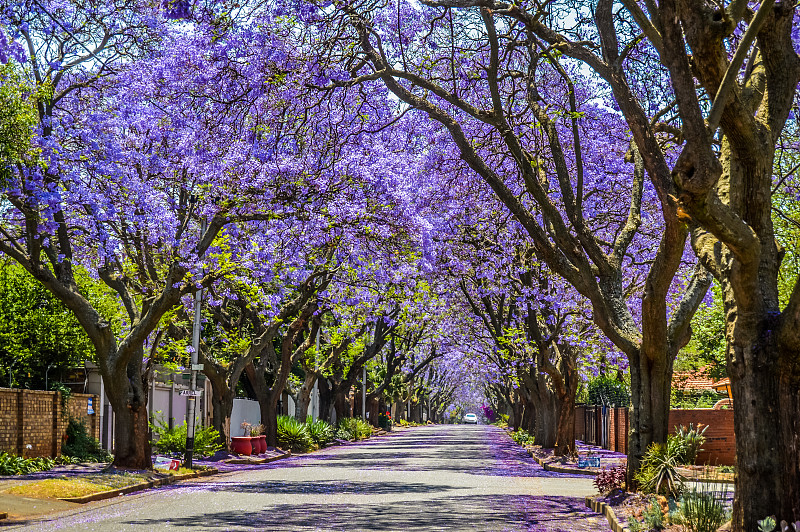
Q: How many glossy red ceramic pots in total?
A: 3